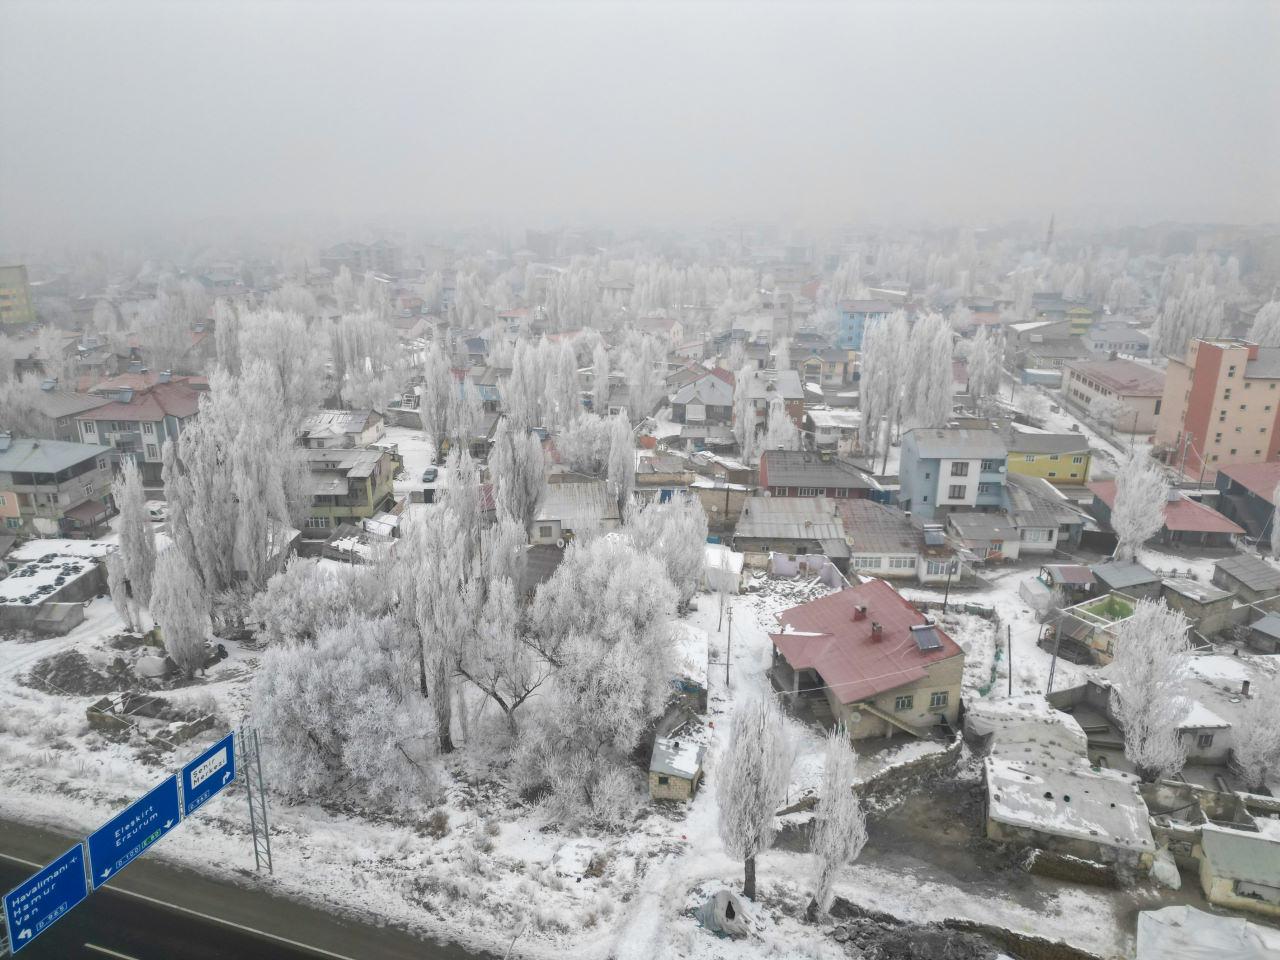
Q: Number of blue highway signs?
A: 3